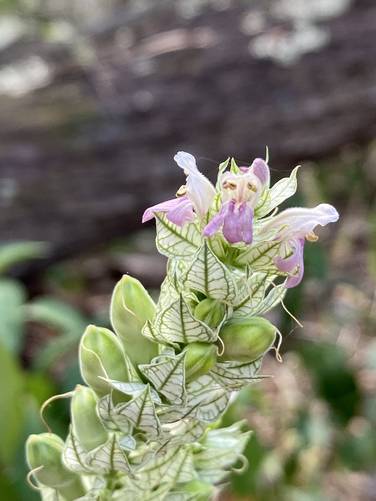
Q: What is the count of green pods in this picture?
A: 7